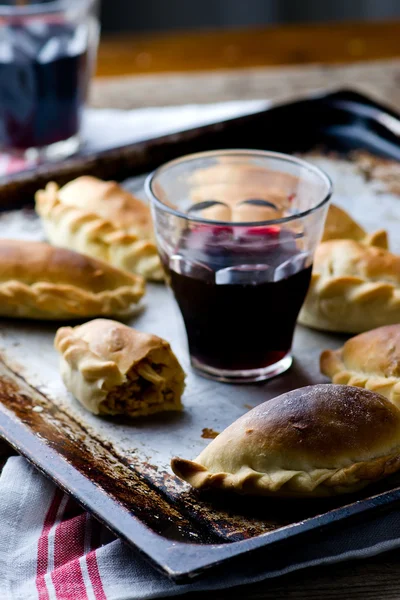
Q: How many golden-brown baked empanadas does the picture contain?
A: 7